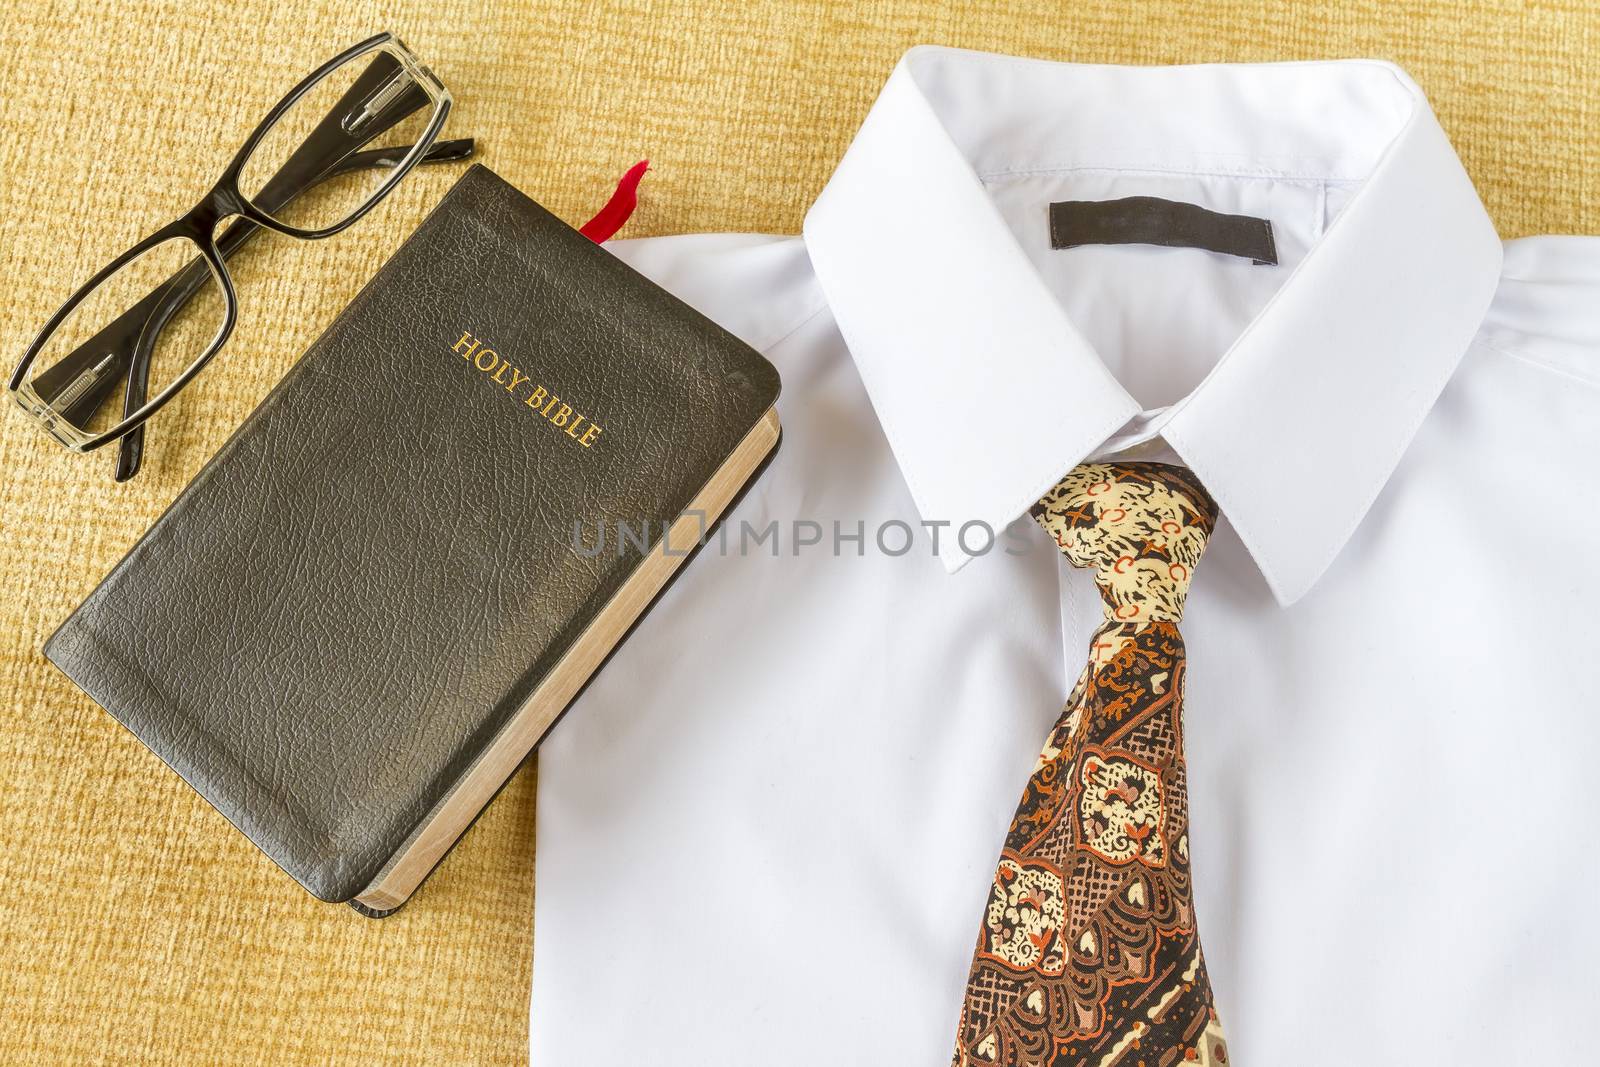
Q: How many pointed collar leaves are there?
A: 2